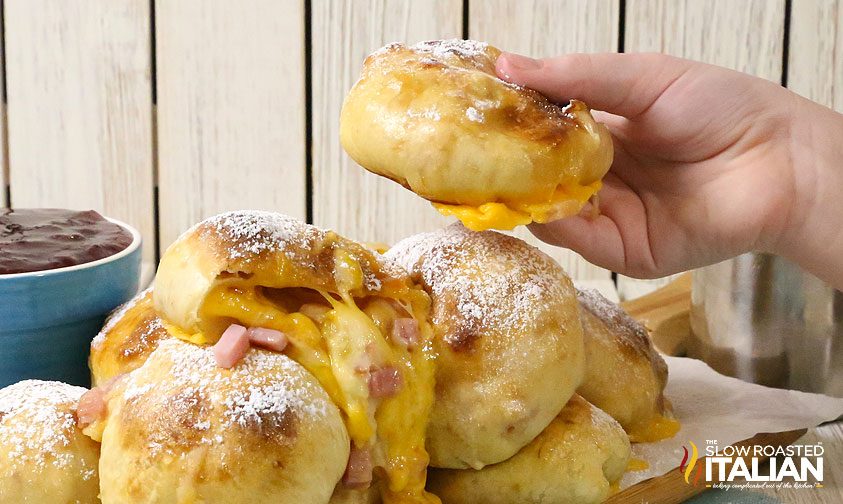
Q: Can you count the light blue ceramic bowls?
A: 1